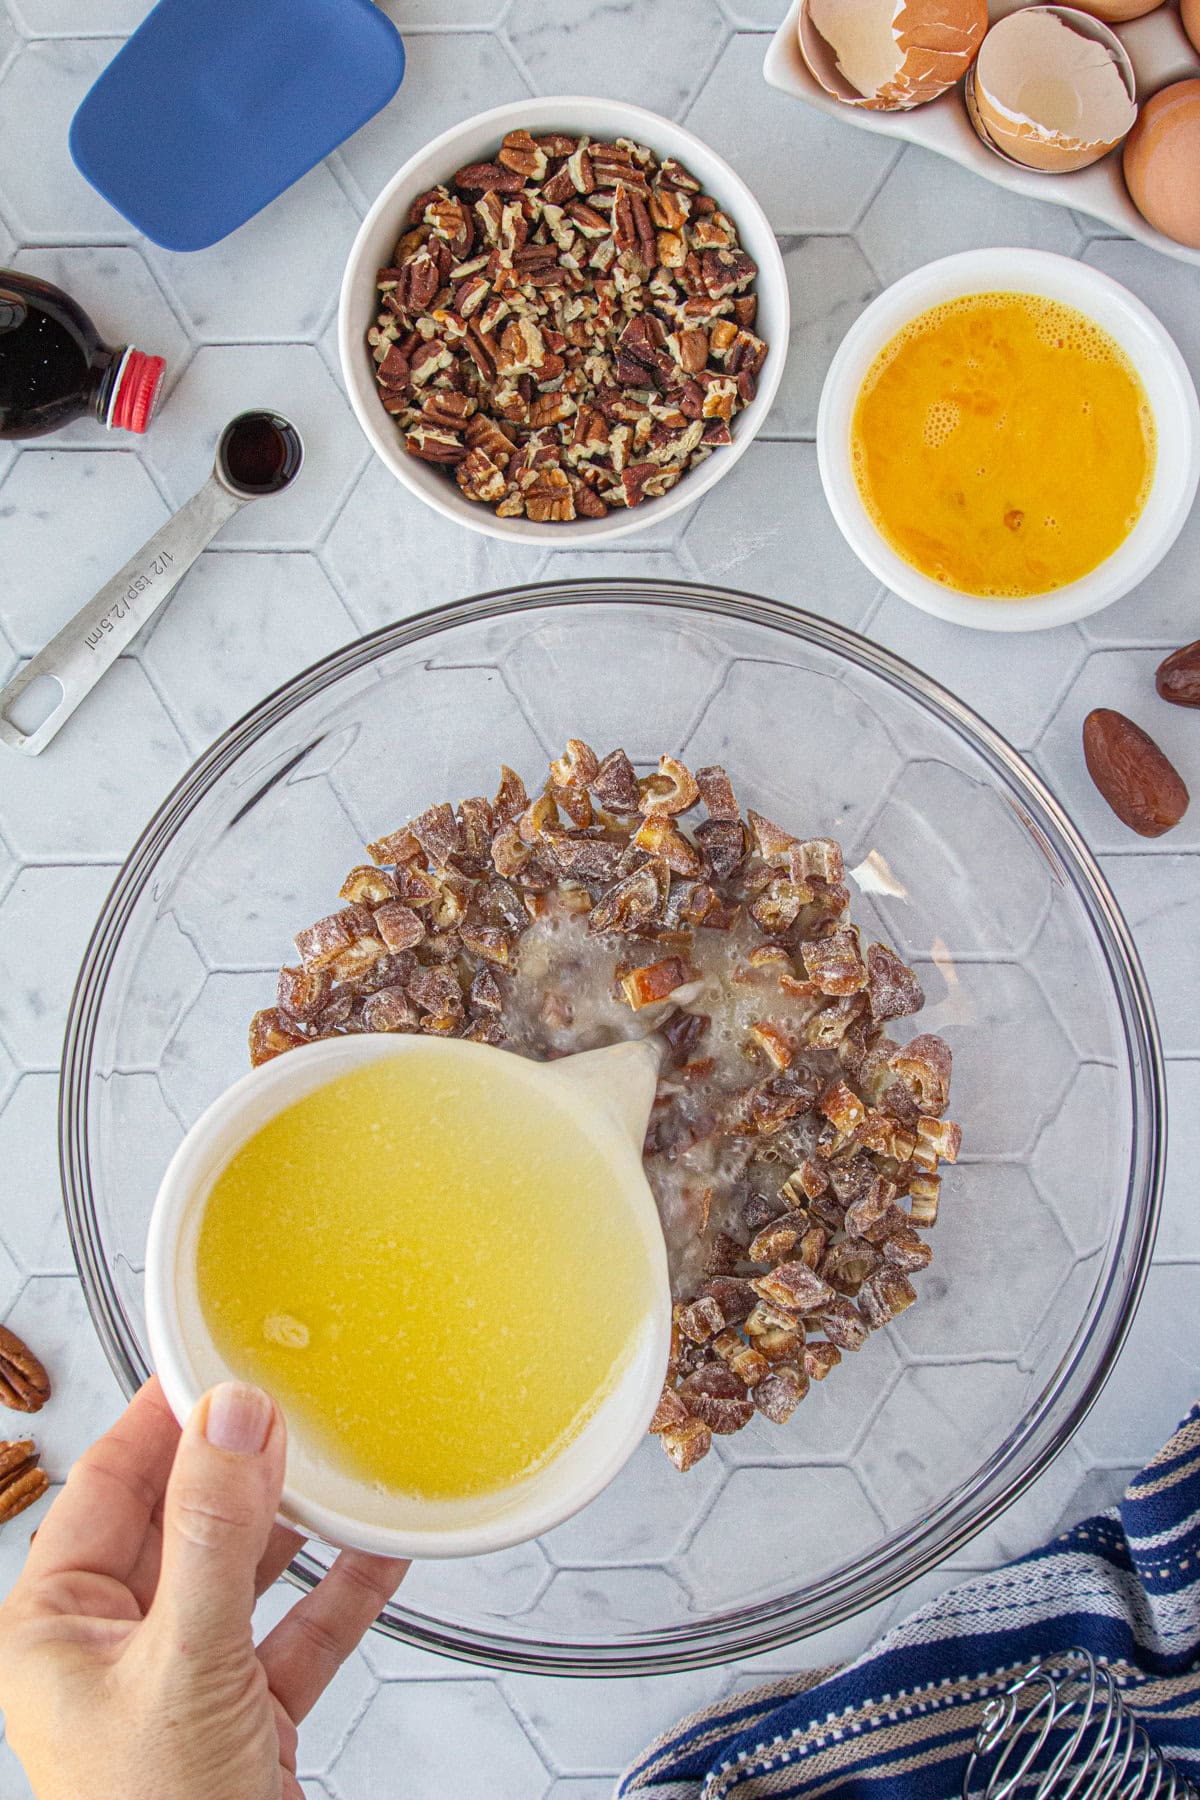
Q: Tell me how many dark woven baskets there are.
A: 0